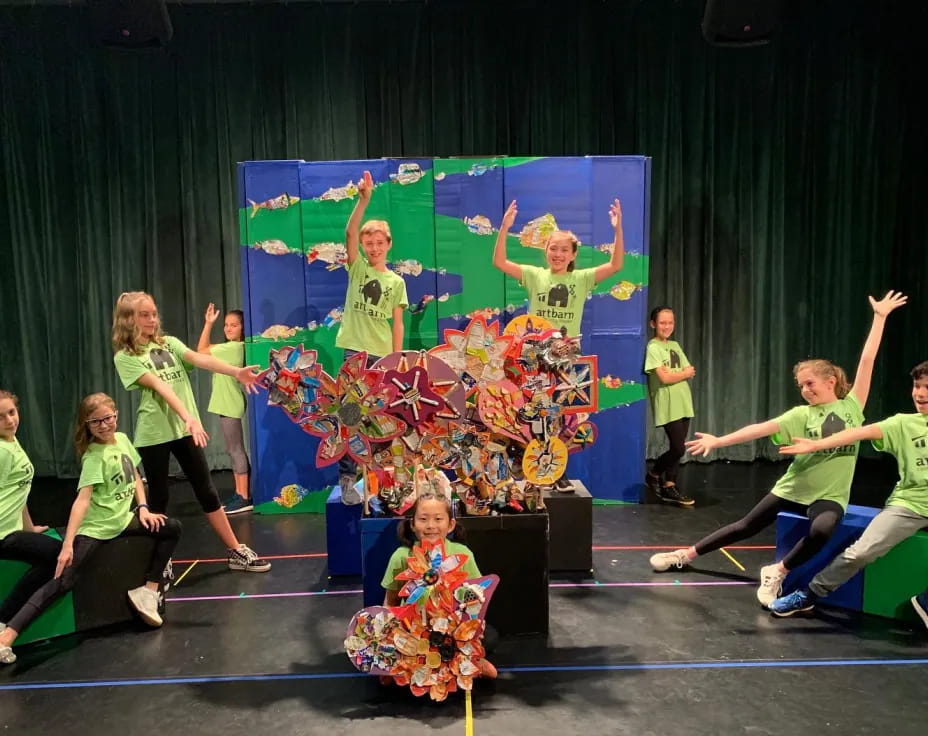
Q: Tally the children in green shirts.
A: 10